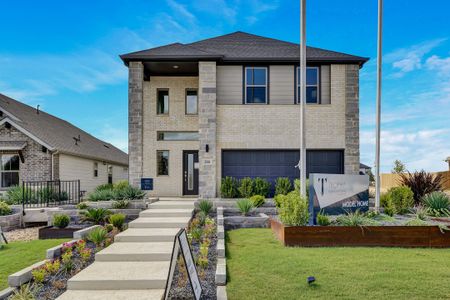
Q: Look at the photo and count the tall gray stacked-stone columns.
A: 3